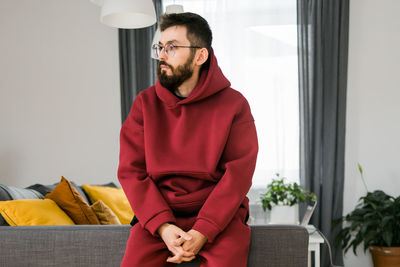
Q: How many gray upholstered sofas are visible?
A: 1